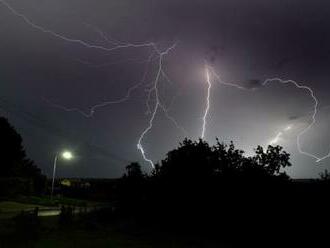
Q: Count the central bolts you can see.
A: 2